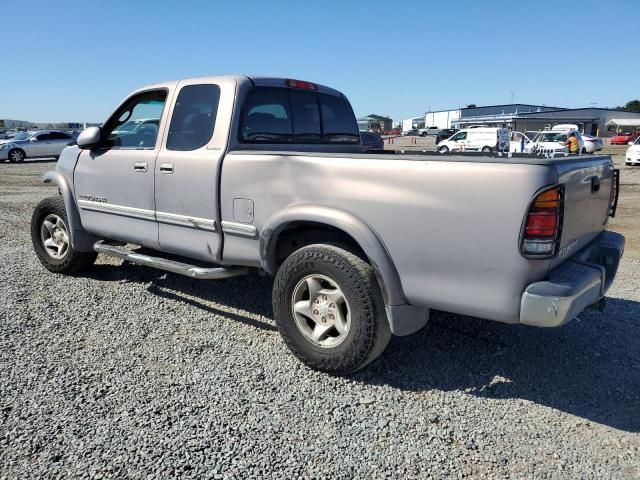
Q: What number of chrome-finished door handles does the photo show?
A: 2